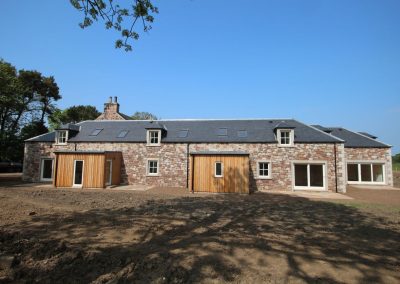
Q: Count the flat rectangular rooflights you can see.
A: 5